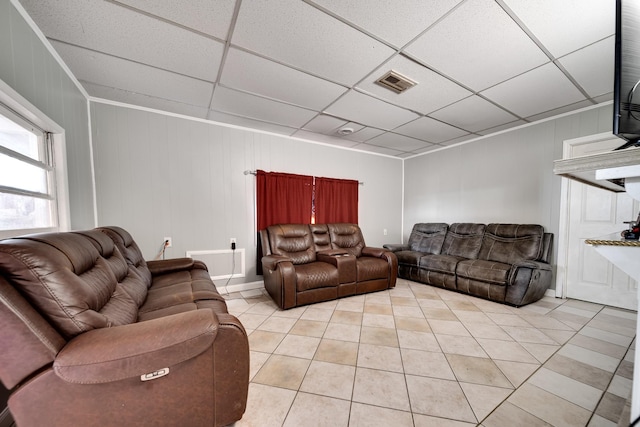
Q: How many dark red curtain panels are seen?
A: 2